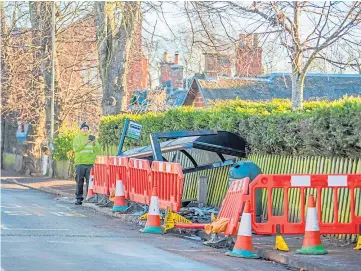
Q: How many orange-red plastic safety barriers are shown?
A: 6